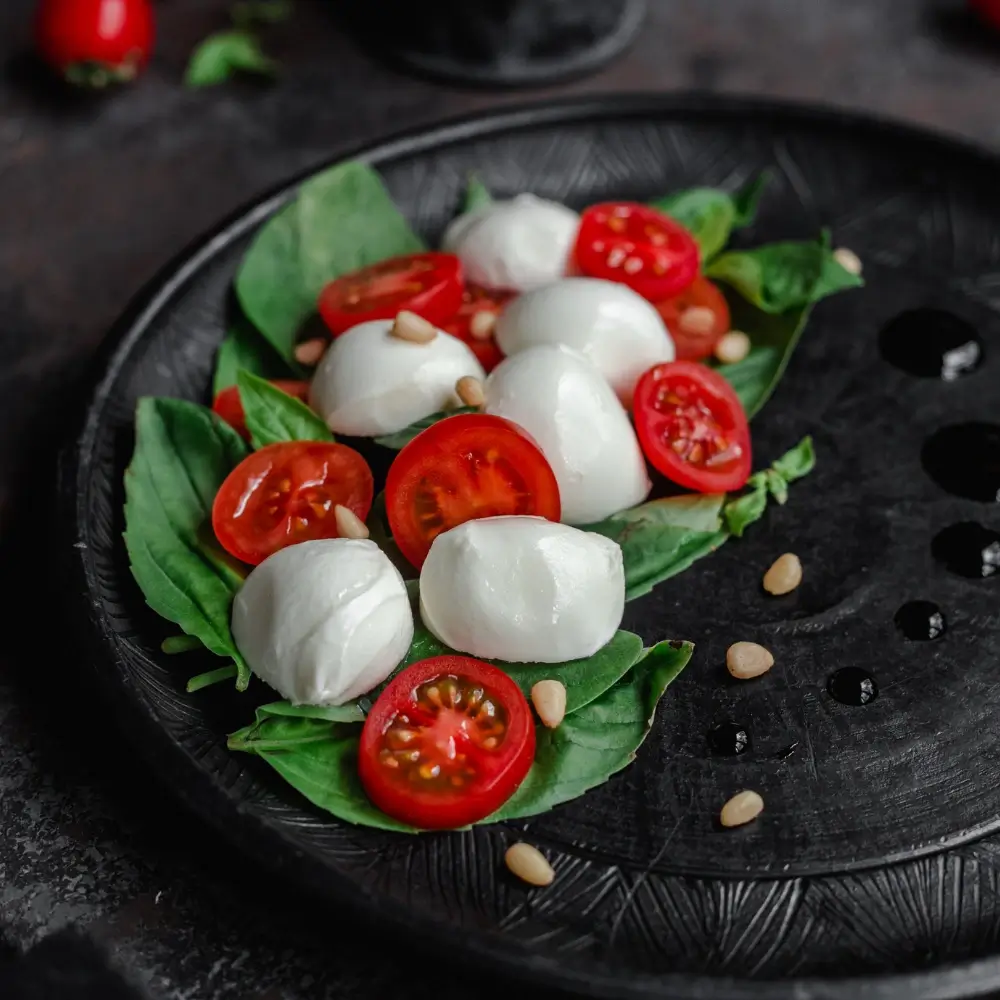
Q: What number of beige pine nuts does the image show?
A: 13